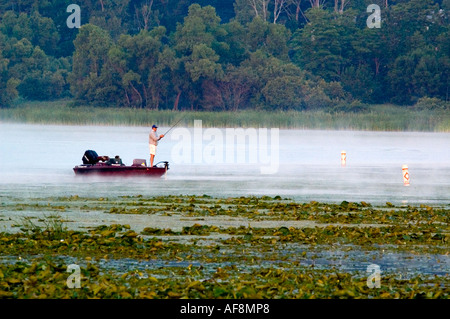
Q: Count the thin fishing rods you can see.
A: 1